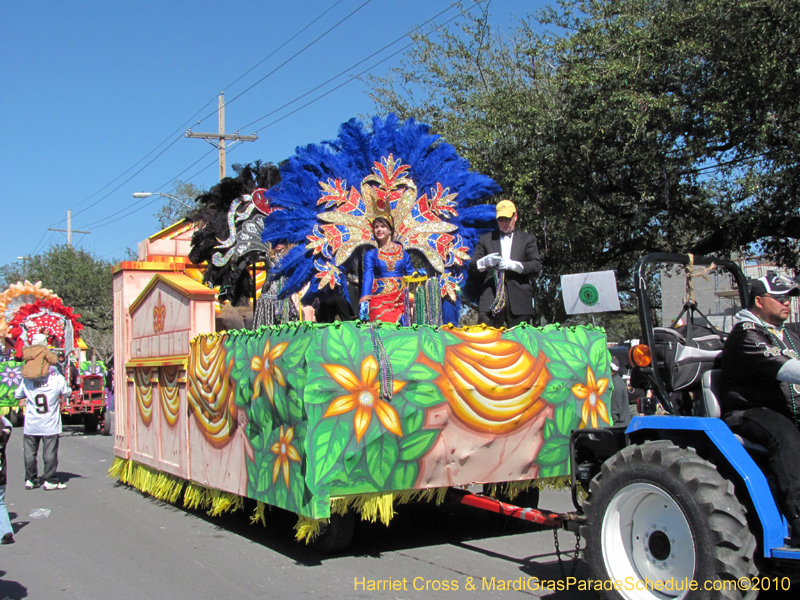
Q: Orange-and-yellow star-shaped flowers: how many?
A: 4